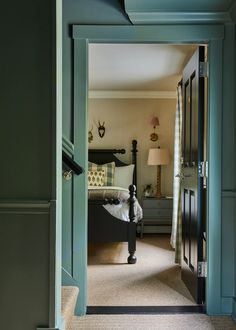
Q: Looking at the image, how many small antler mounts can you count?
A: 2